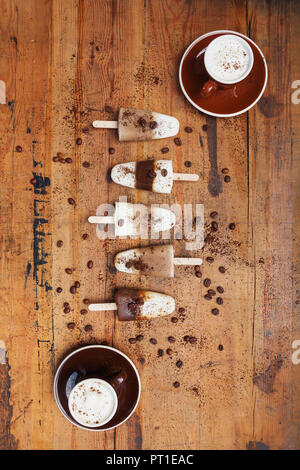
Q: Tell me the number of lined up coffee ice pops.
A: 5